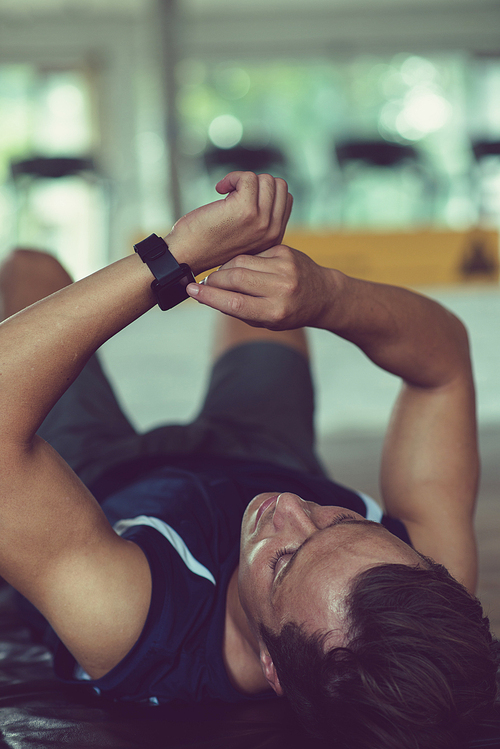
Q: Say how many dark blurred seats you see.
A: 4